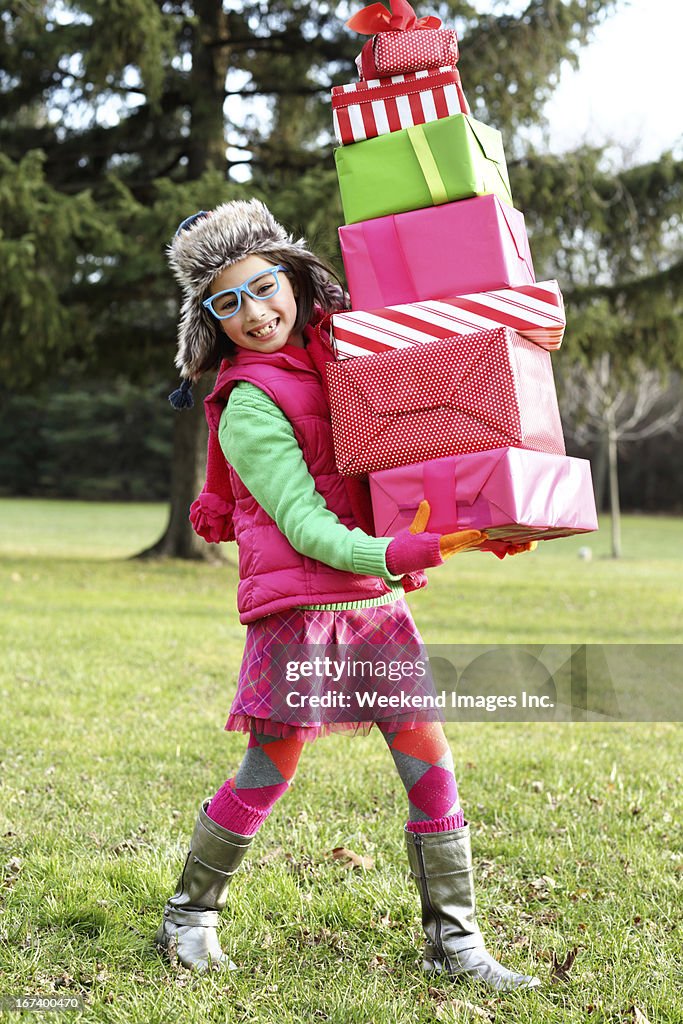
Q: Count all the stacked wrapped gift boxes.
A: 7